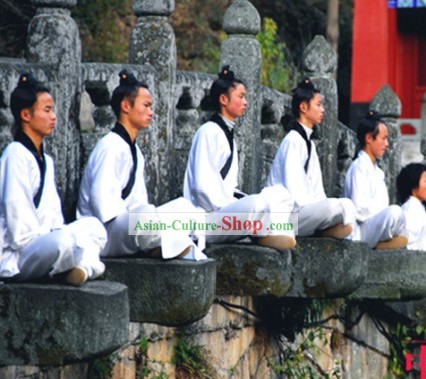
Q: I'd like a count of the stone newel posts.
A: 5